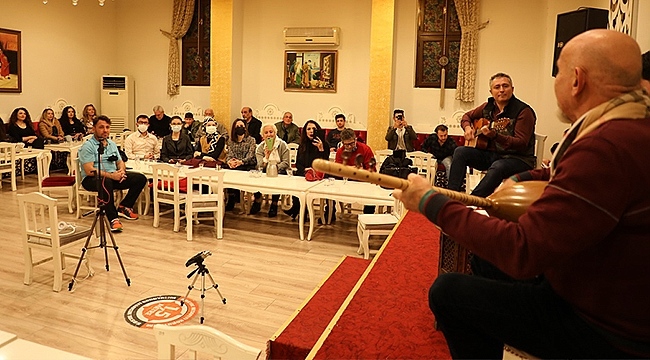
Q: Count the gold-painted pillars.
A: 2